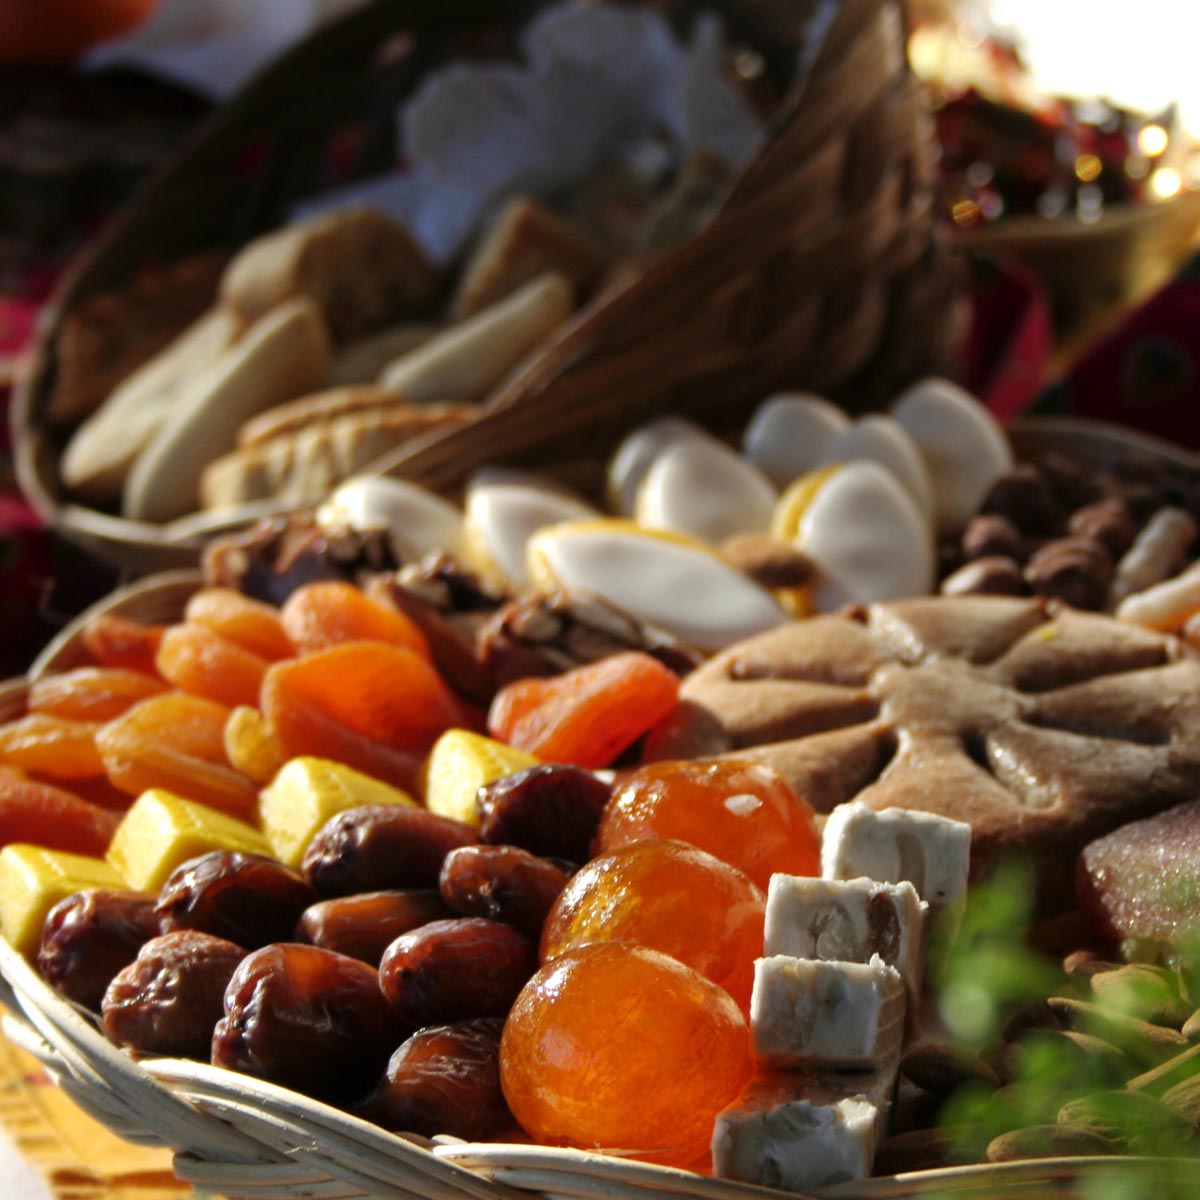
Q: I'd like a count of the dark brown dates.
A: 10